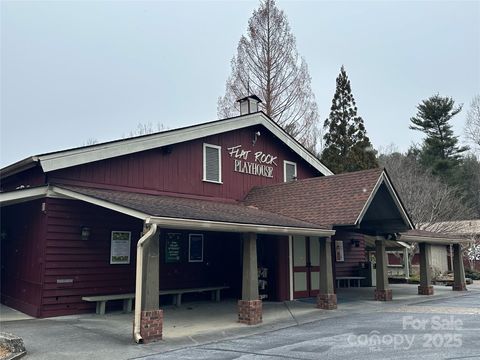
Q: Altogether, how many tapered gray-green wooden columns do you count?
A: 6